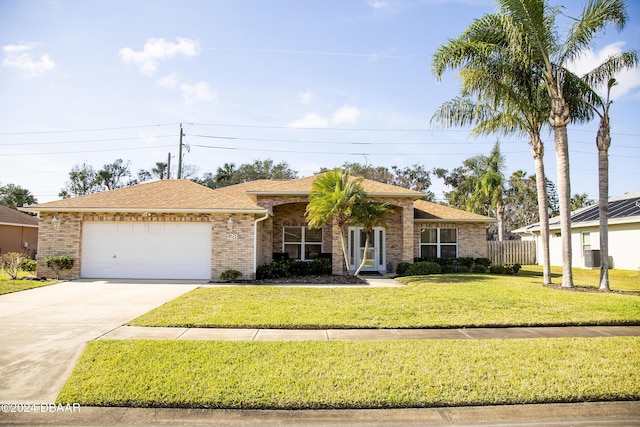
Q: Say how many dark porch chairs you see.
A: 2